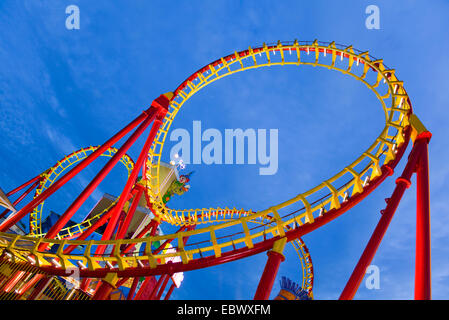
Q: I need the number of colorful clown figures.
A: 1